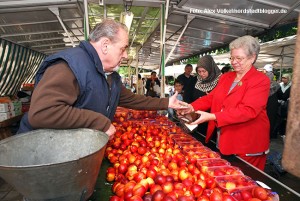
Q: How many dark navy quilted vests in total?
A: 1